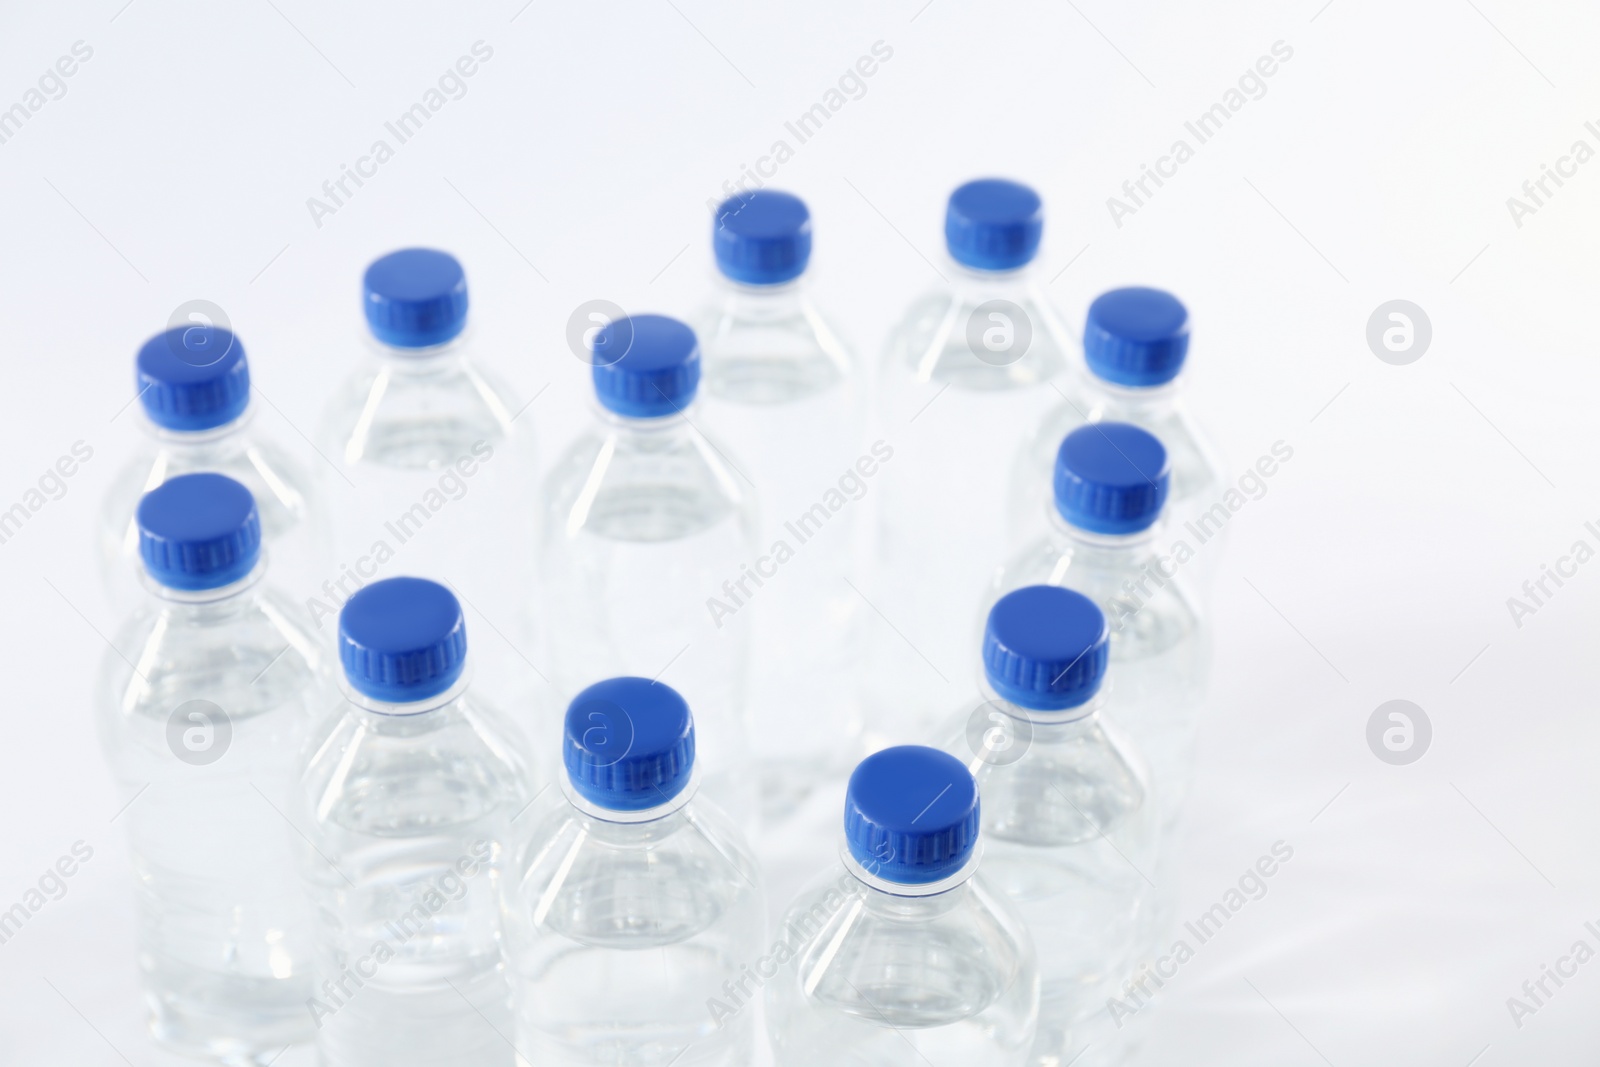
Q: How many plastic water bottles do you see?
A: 12